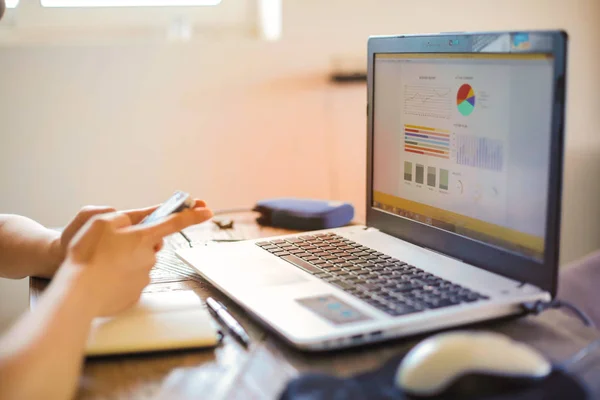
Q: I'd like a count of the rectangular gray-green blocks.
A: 4